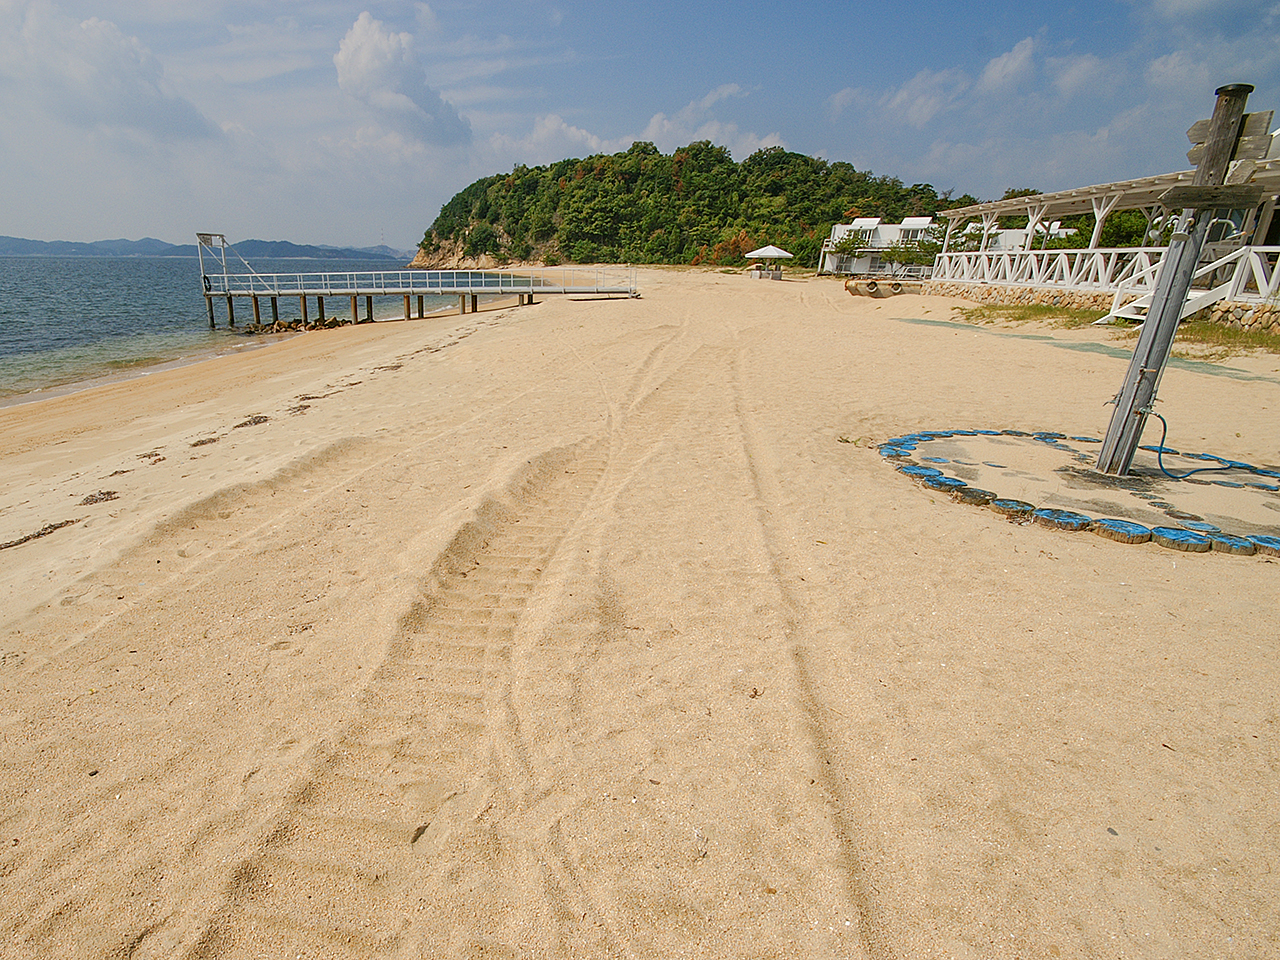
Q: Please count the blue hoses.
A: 1